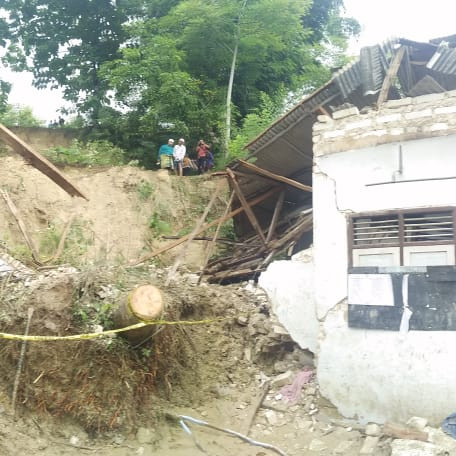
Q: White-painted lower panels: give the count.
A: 2